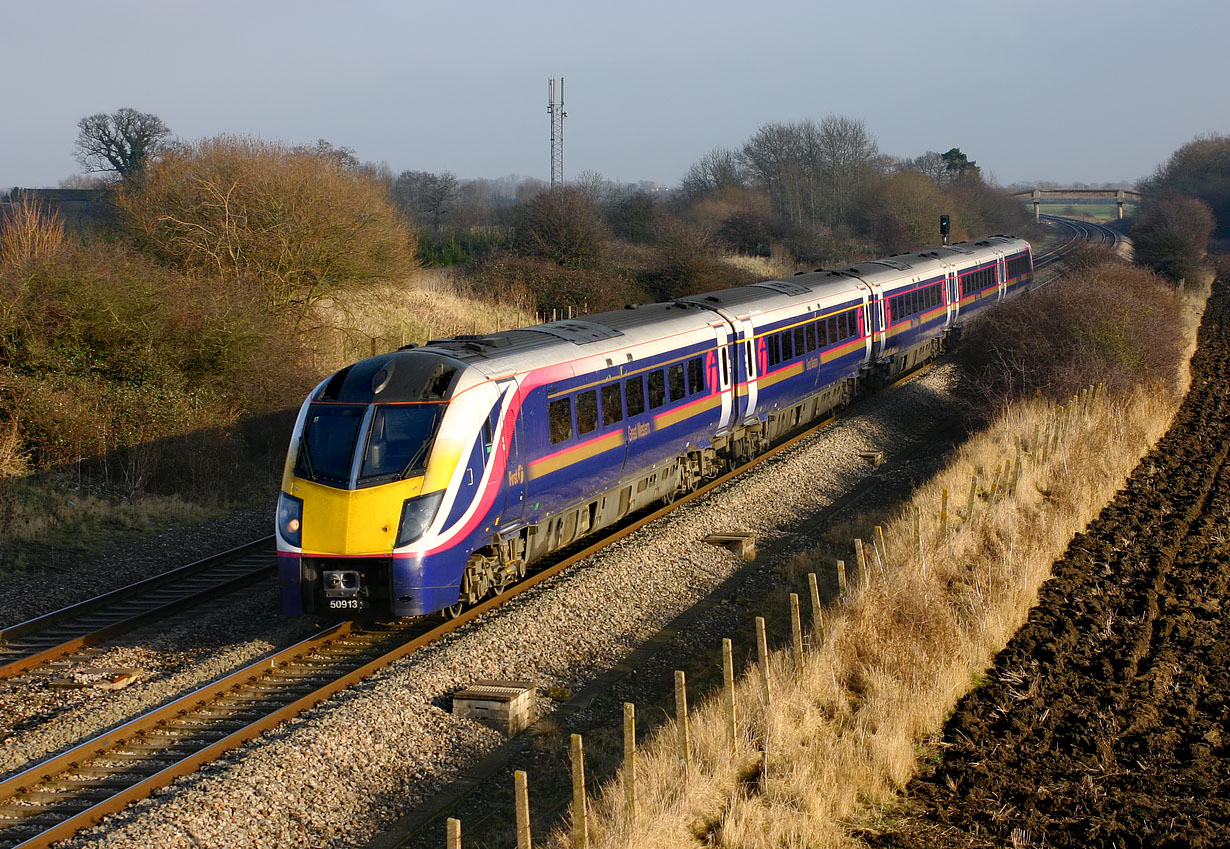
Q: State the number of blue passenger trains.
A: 1